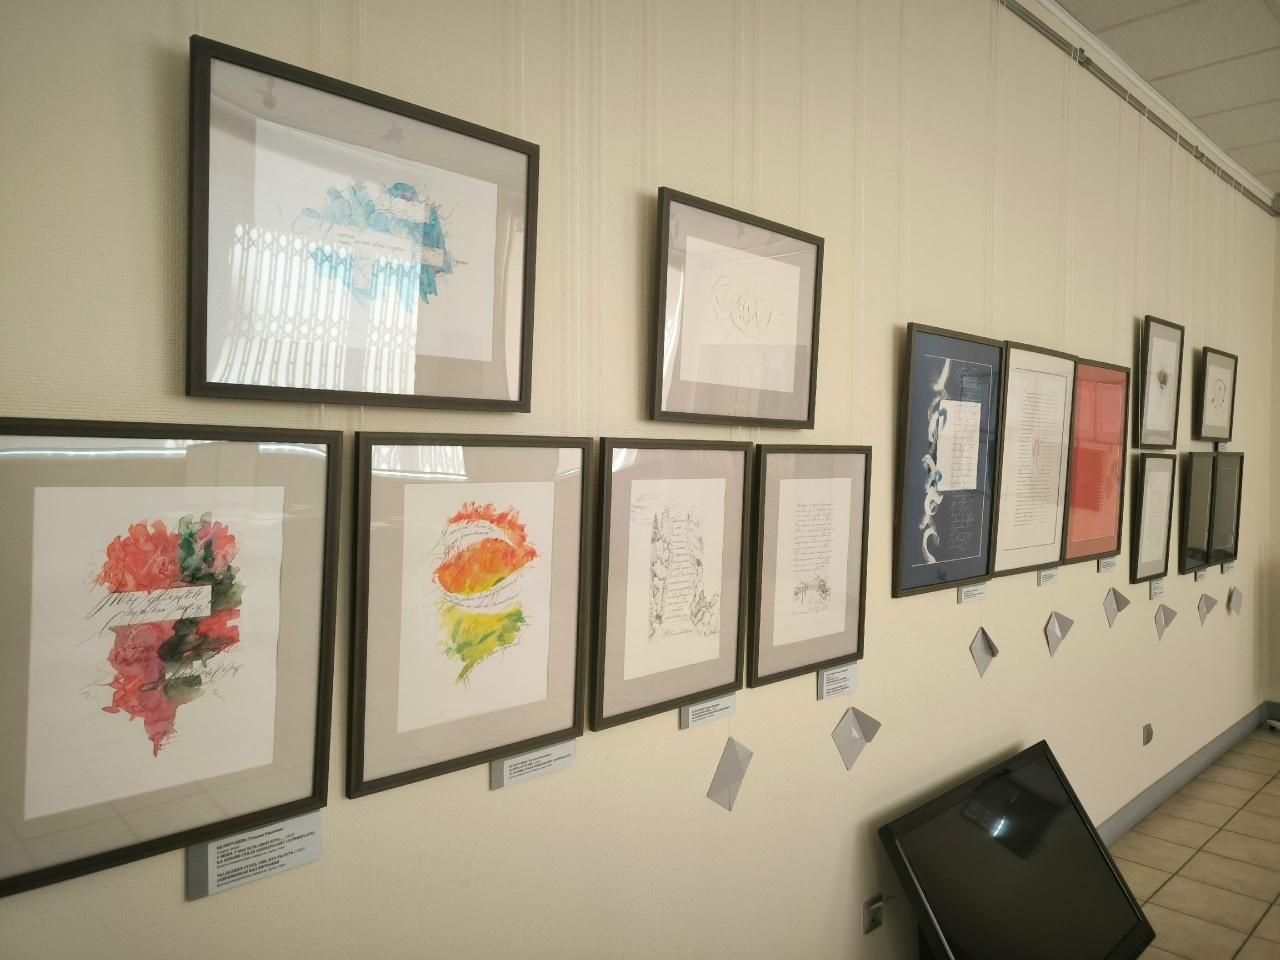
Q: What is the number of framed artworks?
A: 14